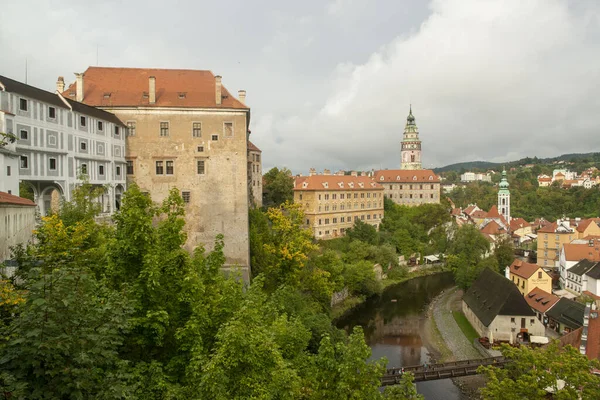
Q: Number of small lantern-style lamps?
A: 0